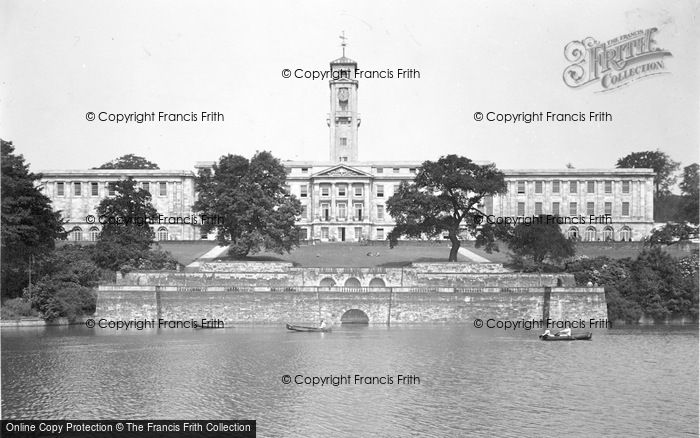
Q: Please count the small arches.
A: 3